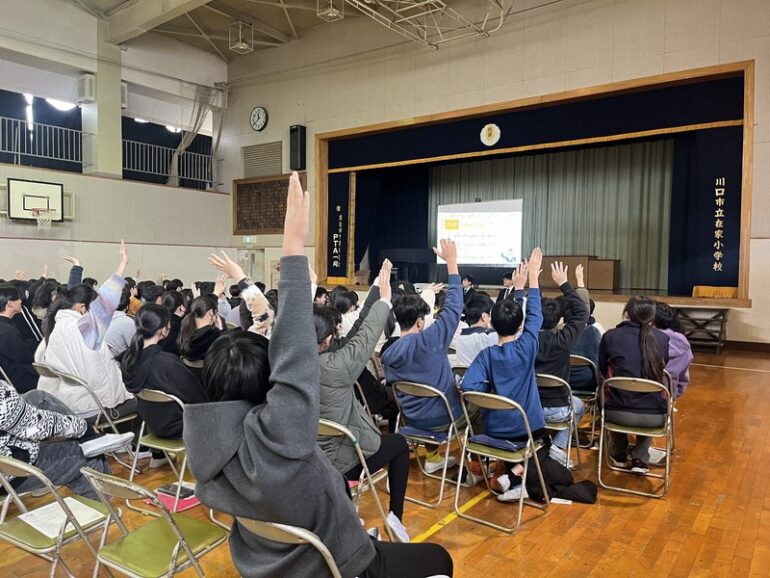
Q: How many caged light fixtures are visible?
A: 2